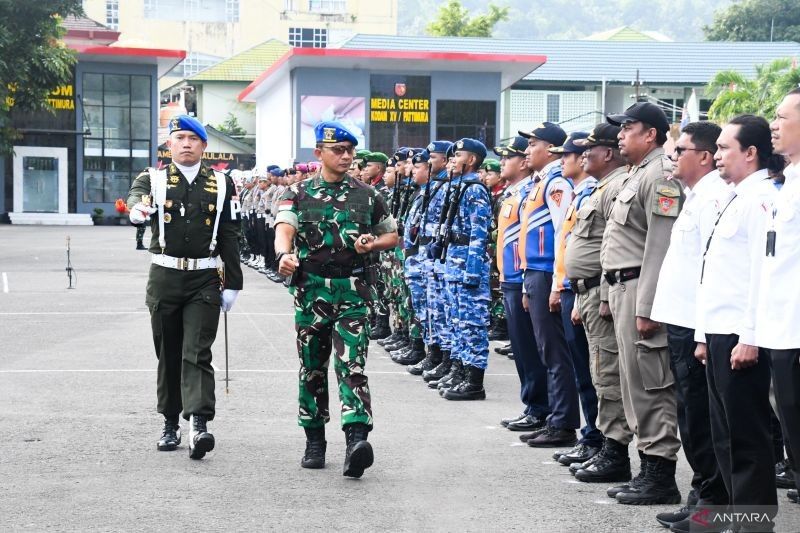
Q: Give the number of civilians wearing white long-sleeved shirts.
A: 3